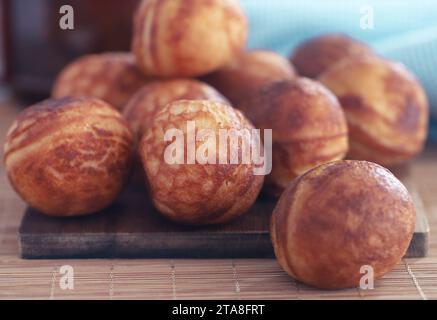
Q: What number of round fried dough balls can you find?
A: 10